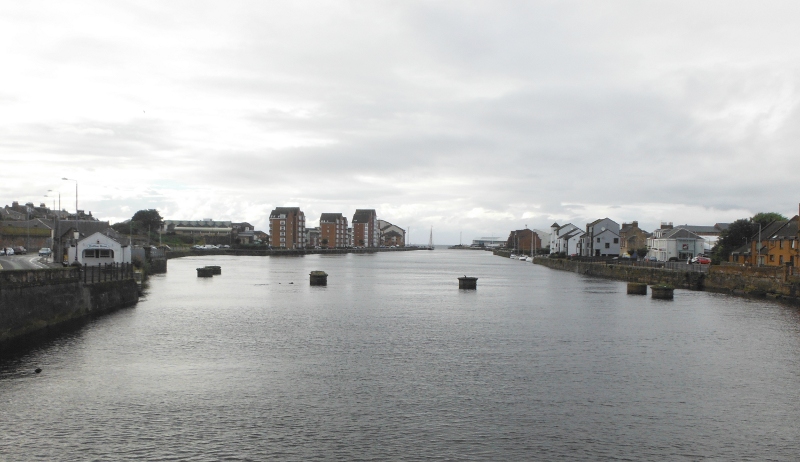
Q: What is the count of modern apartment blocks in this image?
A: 3